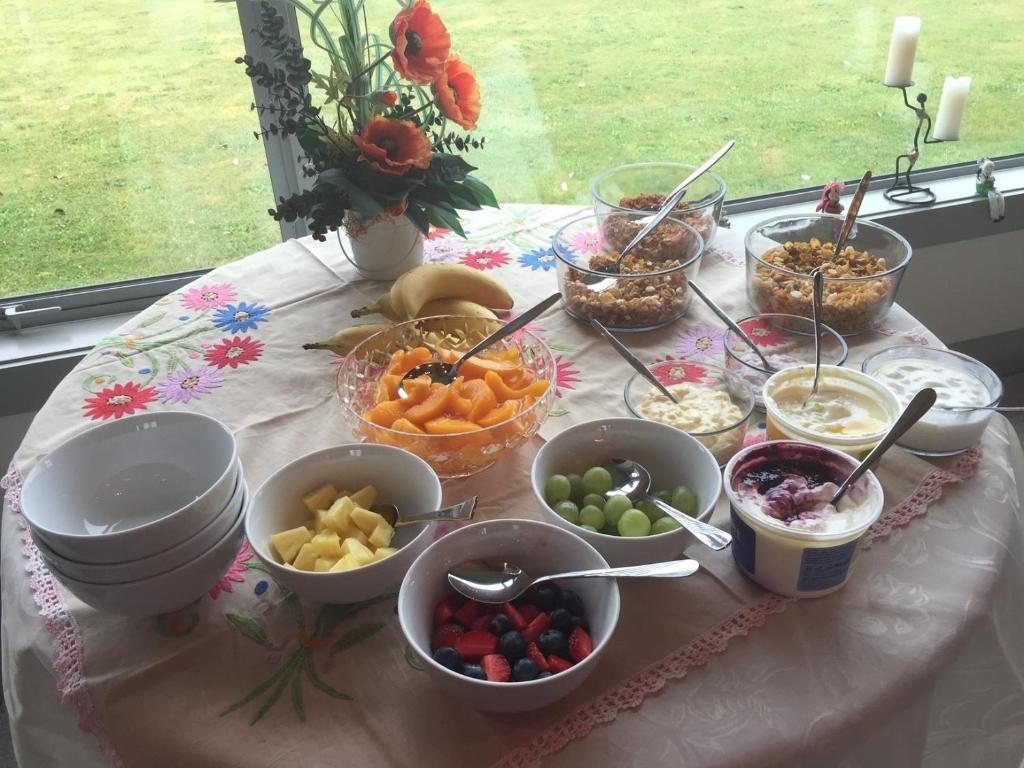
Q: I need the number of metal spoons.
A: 12